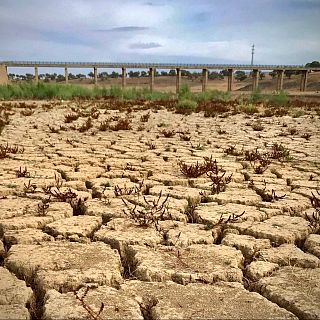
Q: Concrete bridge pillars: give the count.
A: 11